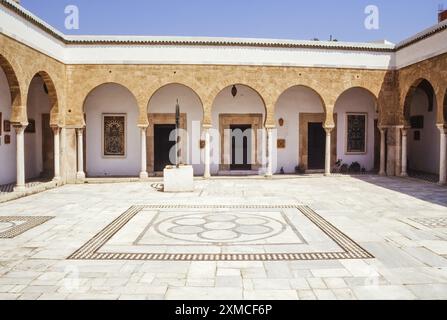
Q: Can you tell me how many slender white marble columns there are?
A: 10